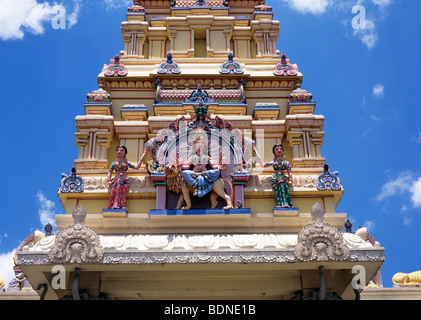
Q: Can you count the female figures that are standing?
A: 2